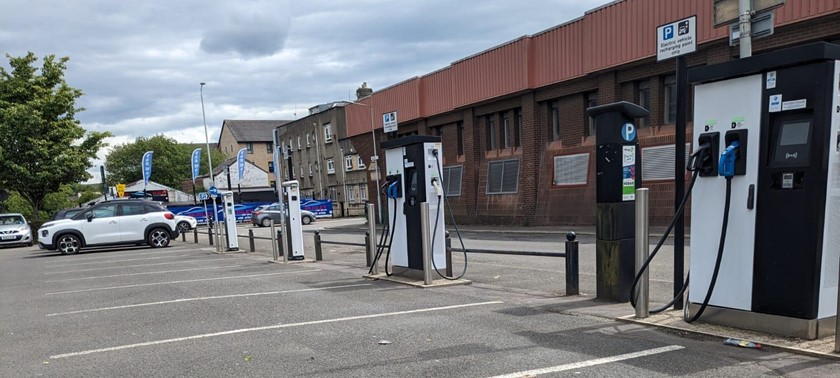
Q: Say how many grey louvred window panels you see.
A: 4